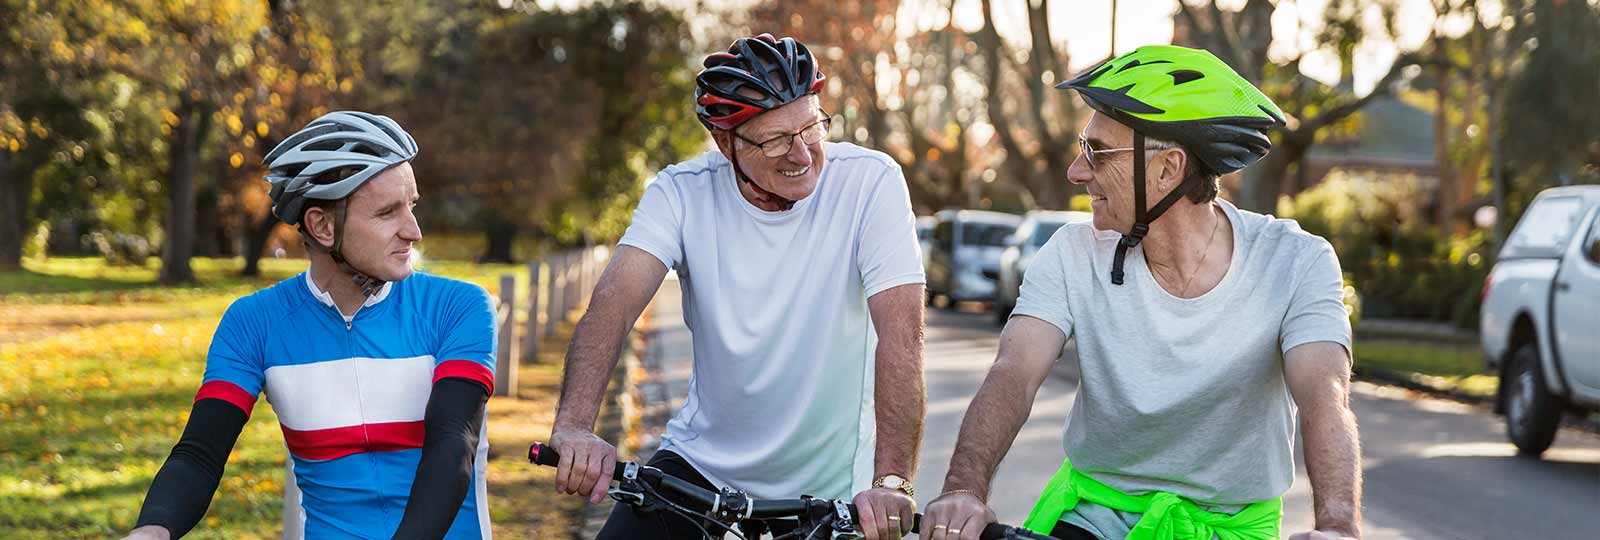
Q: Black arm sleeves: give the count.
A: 2